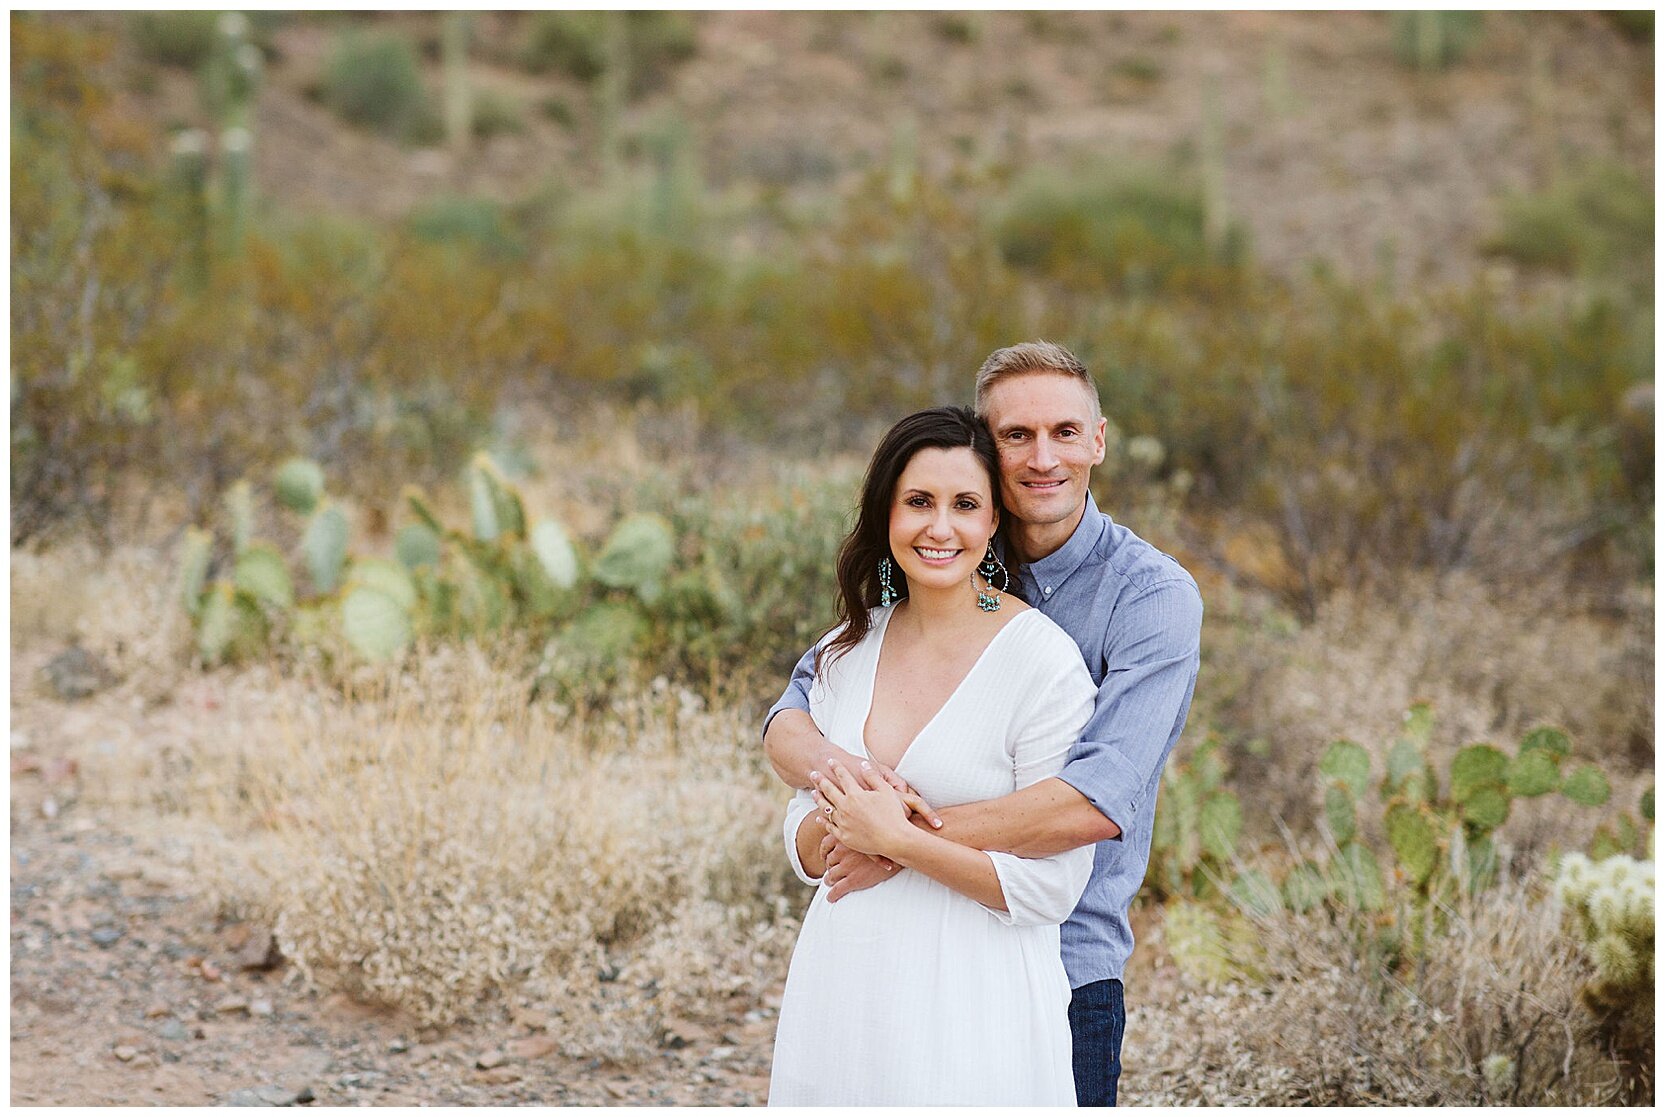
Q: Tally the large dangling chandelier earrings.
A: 2